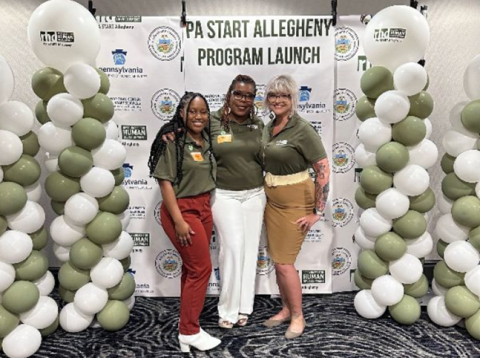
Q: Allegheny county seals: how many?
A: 11